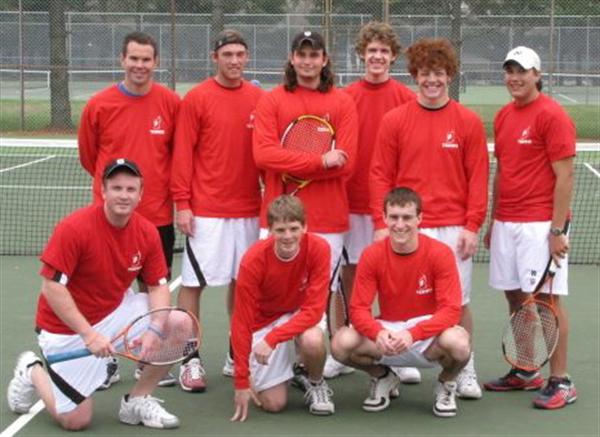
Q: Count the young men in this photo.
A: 9